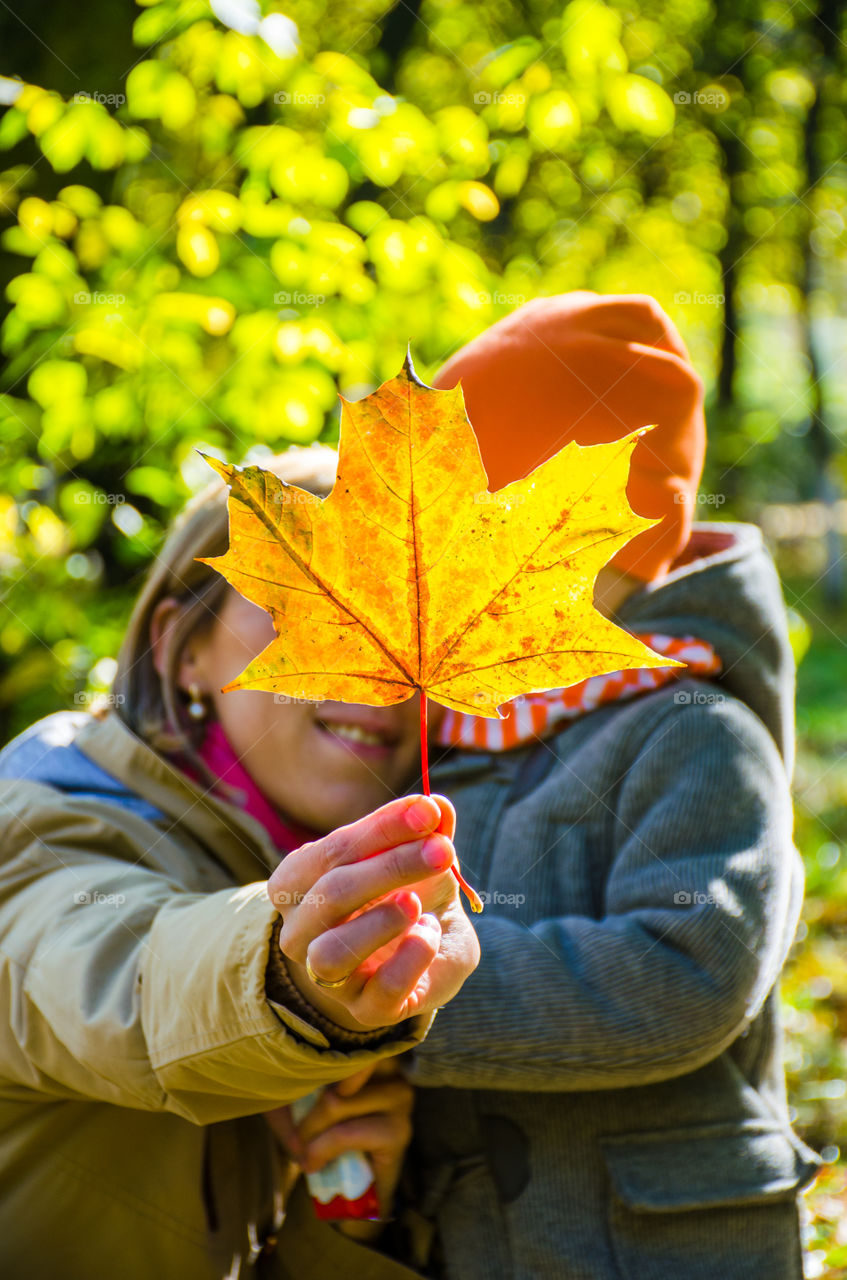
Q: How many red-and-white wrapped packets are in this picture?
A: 1